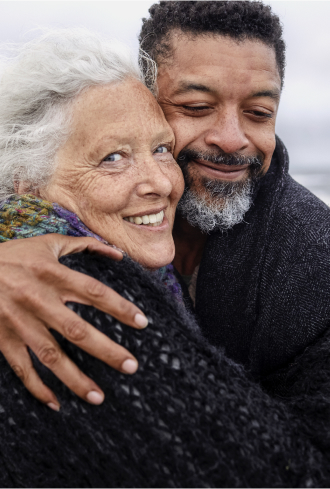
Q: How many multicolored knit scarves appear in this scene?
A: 1